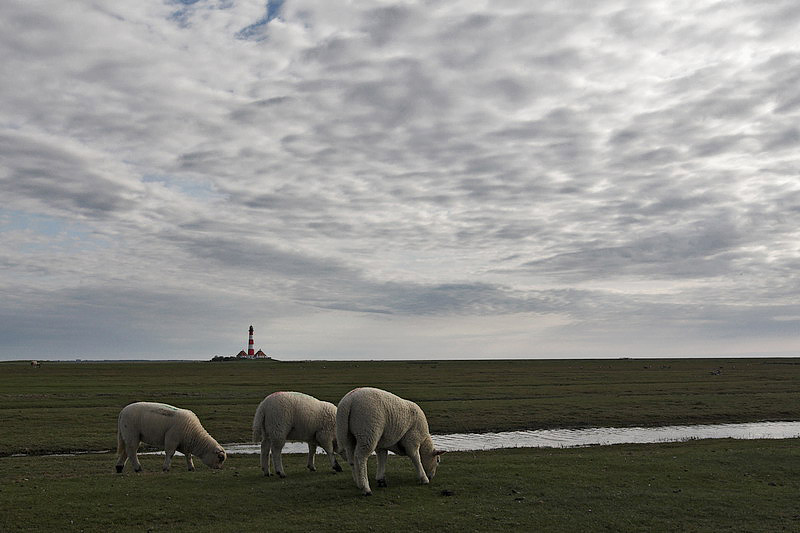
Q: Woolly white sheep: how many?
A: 3